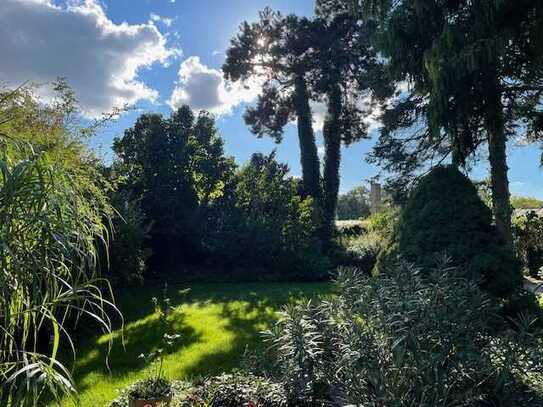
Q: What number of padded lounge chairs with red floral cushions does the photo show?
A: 0